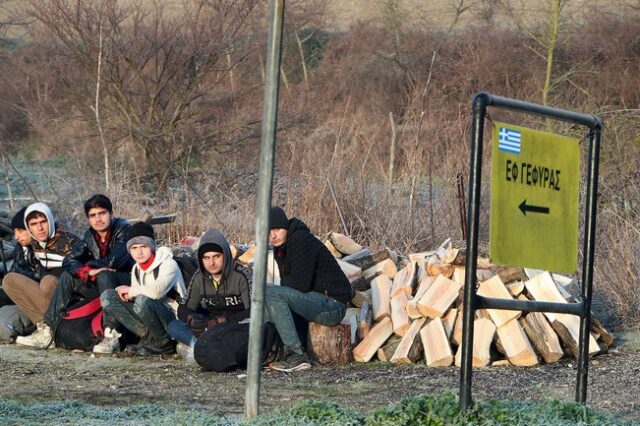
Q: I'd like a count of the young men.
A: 6